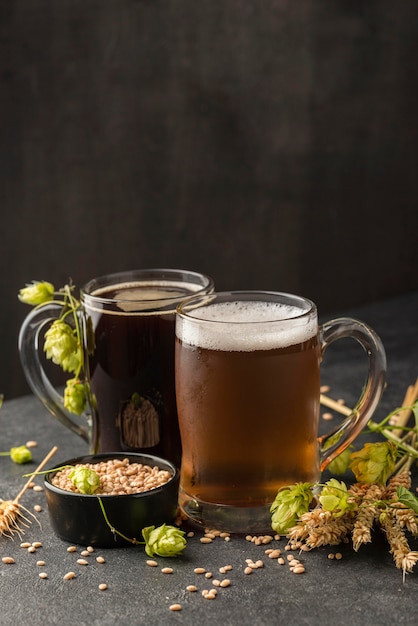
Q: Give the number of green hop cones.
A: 11